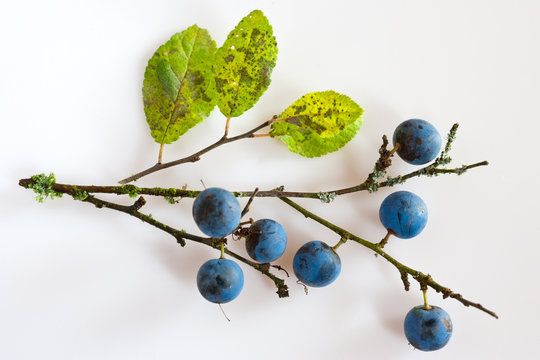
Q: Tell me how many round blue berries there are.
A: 7